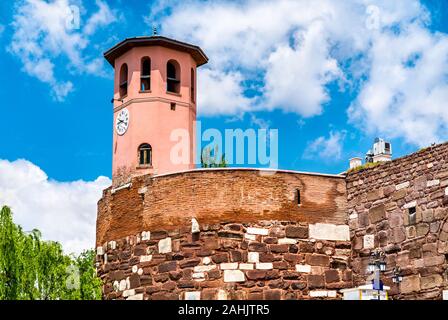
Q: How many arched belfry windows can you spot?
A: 4